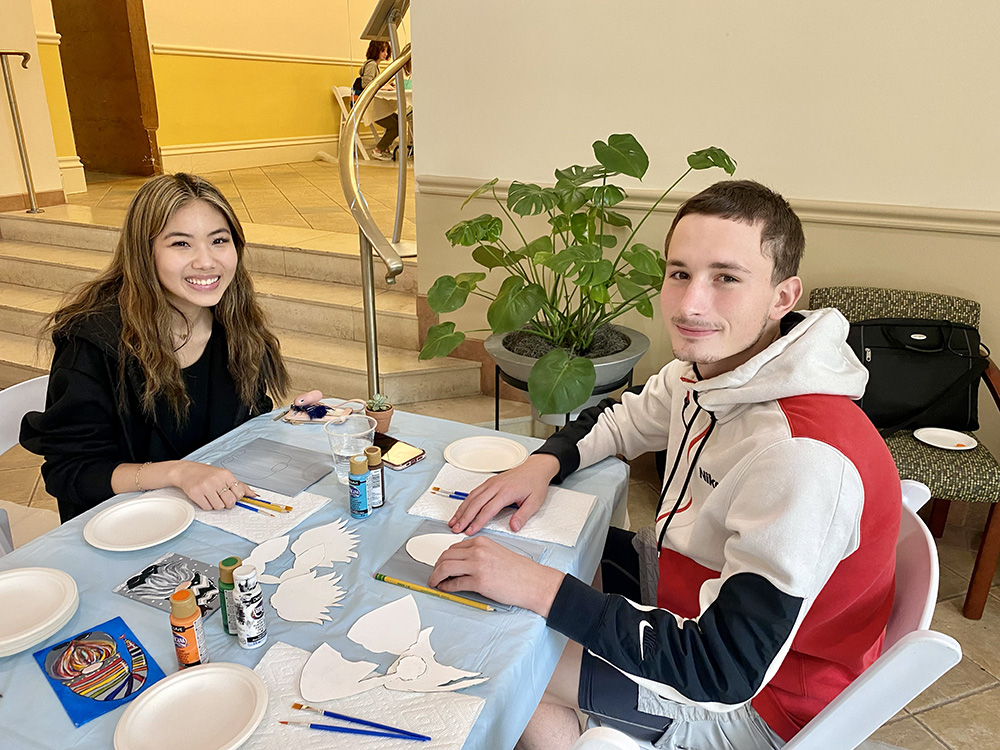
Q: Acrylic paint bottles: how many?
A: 5